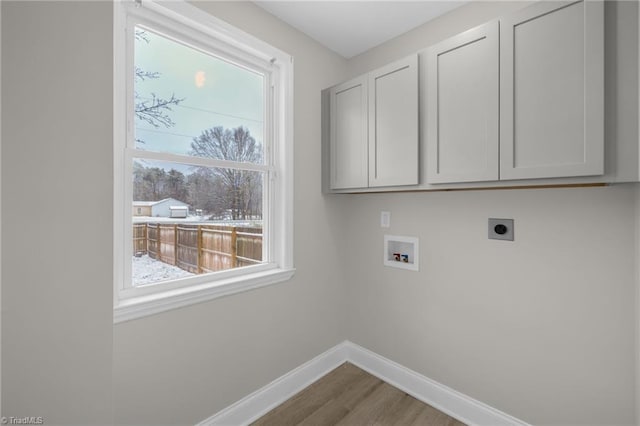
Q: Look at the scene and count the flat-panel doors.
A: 4